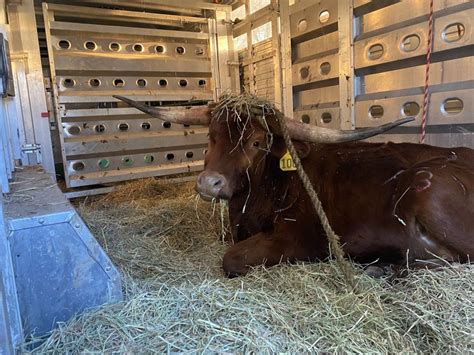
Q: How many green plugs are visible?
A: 3